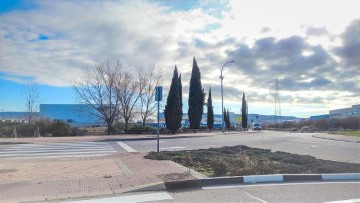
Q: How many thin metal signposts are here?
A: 1